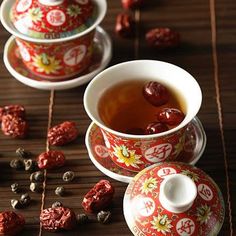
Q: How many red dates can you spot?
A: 13